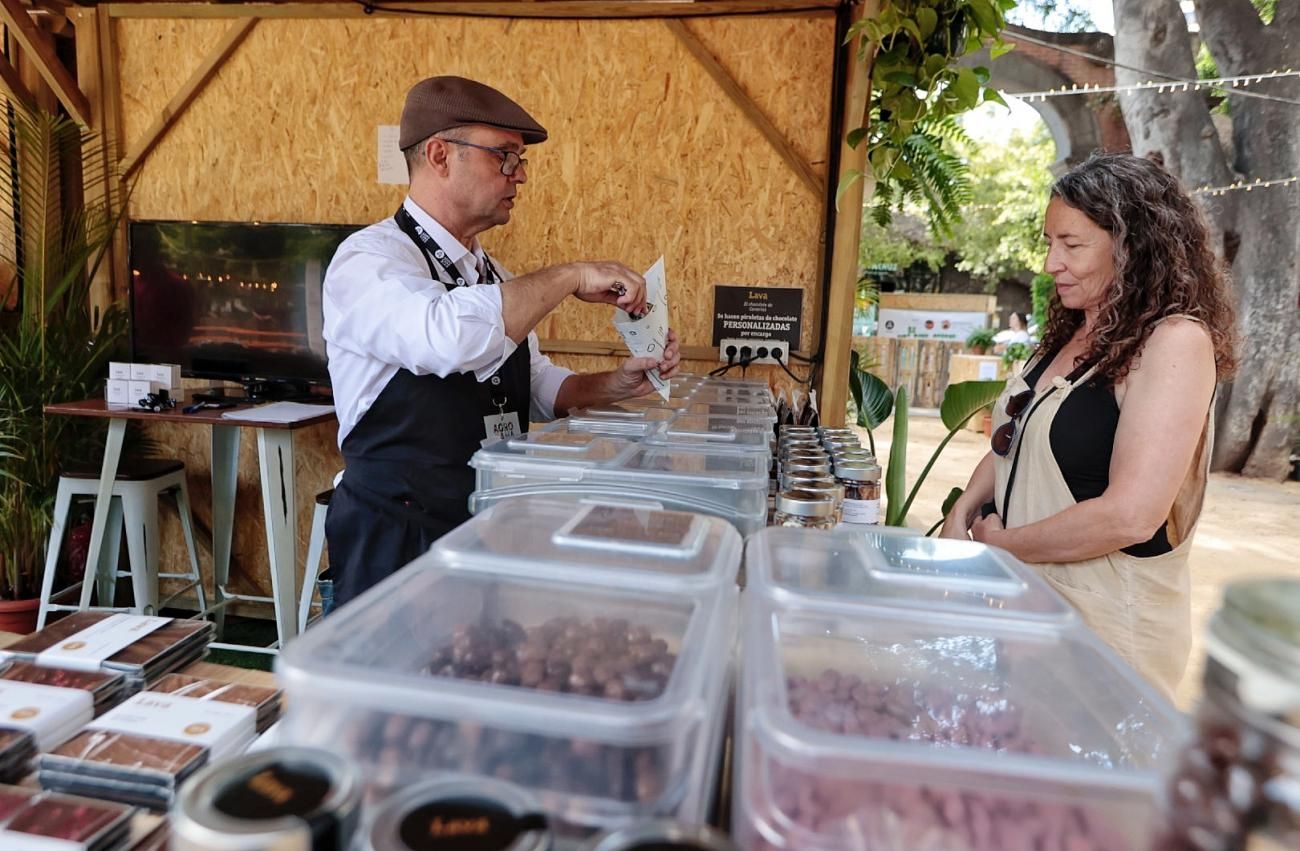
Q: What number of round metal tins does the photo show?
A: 3